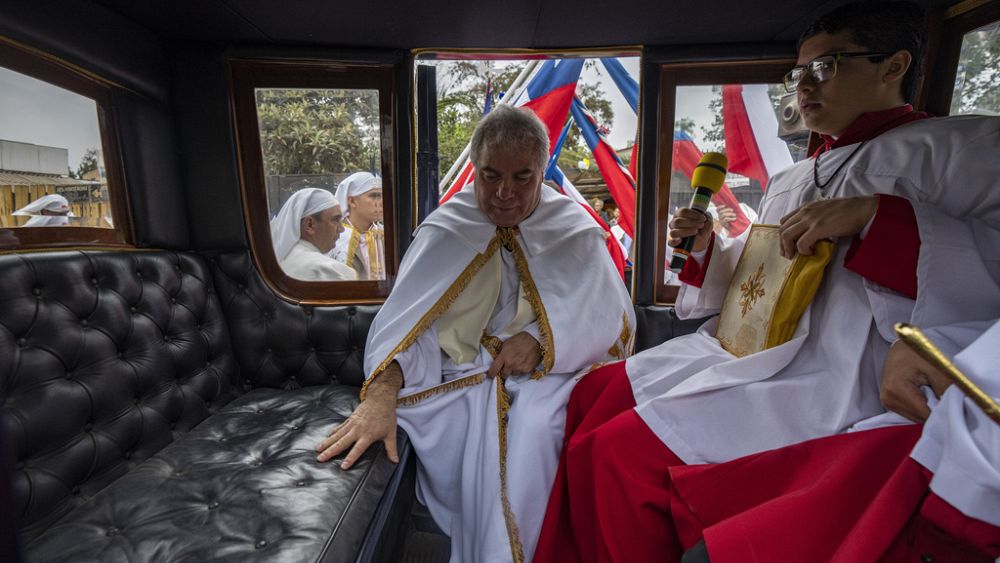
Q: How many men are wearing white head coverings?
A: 3